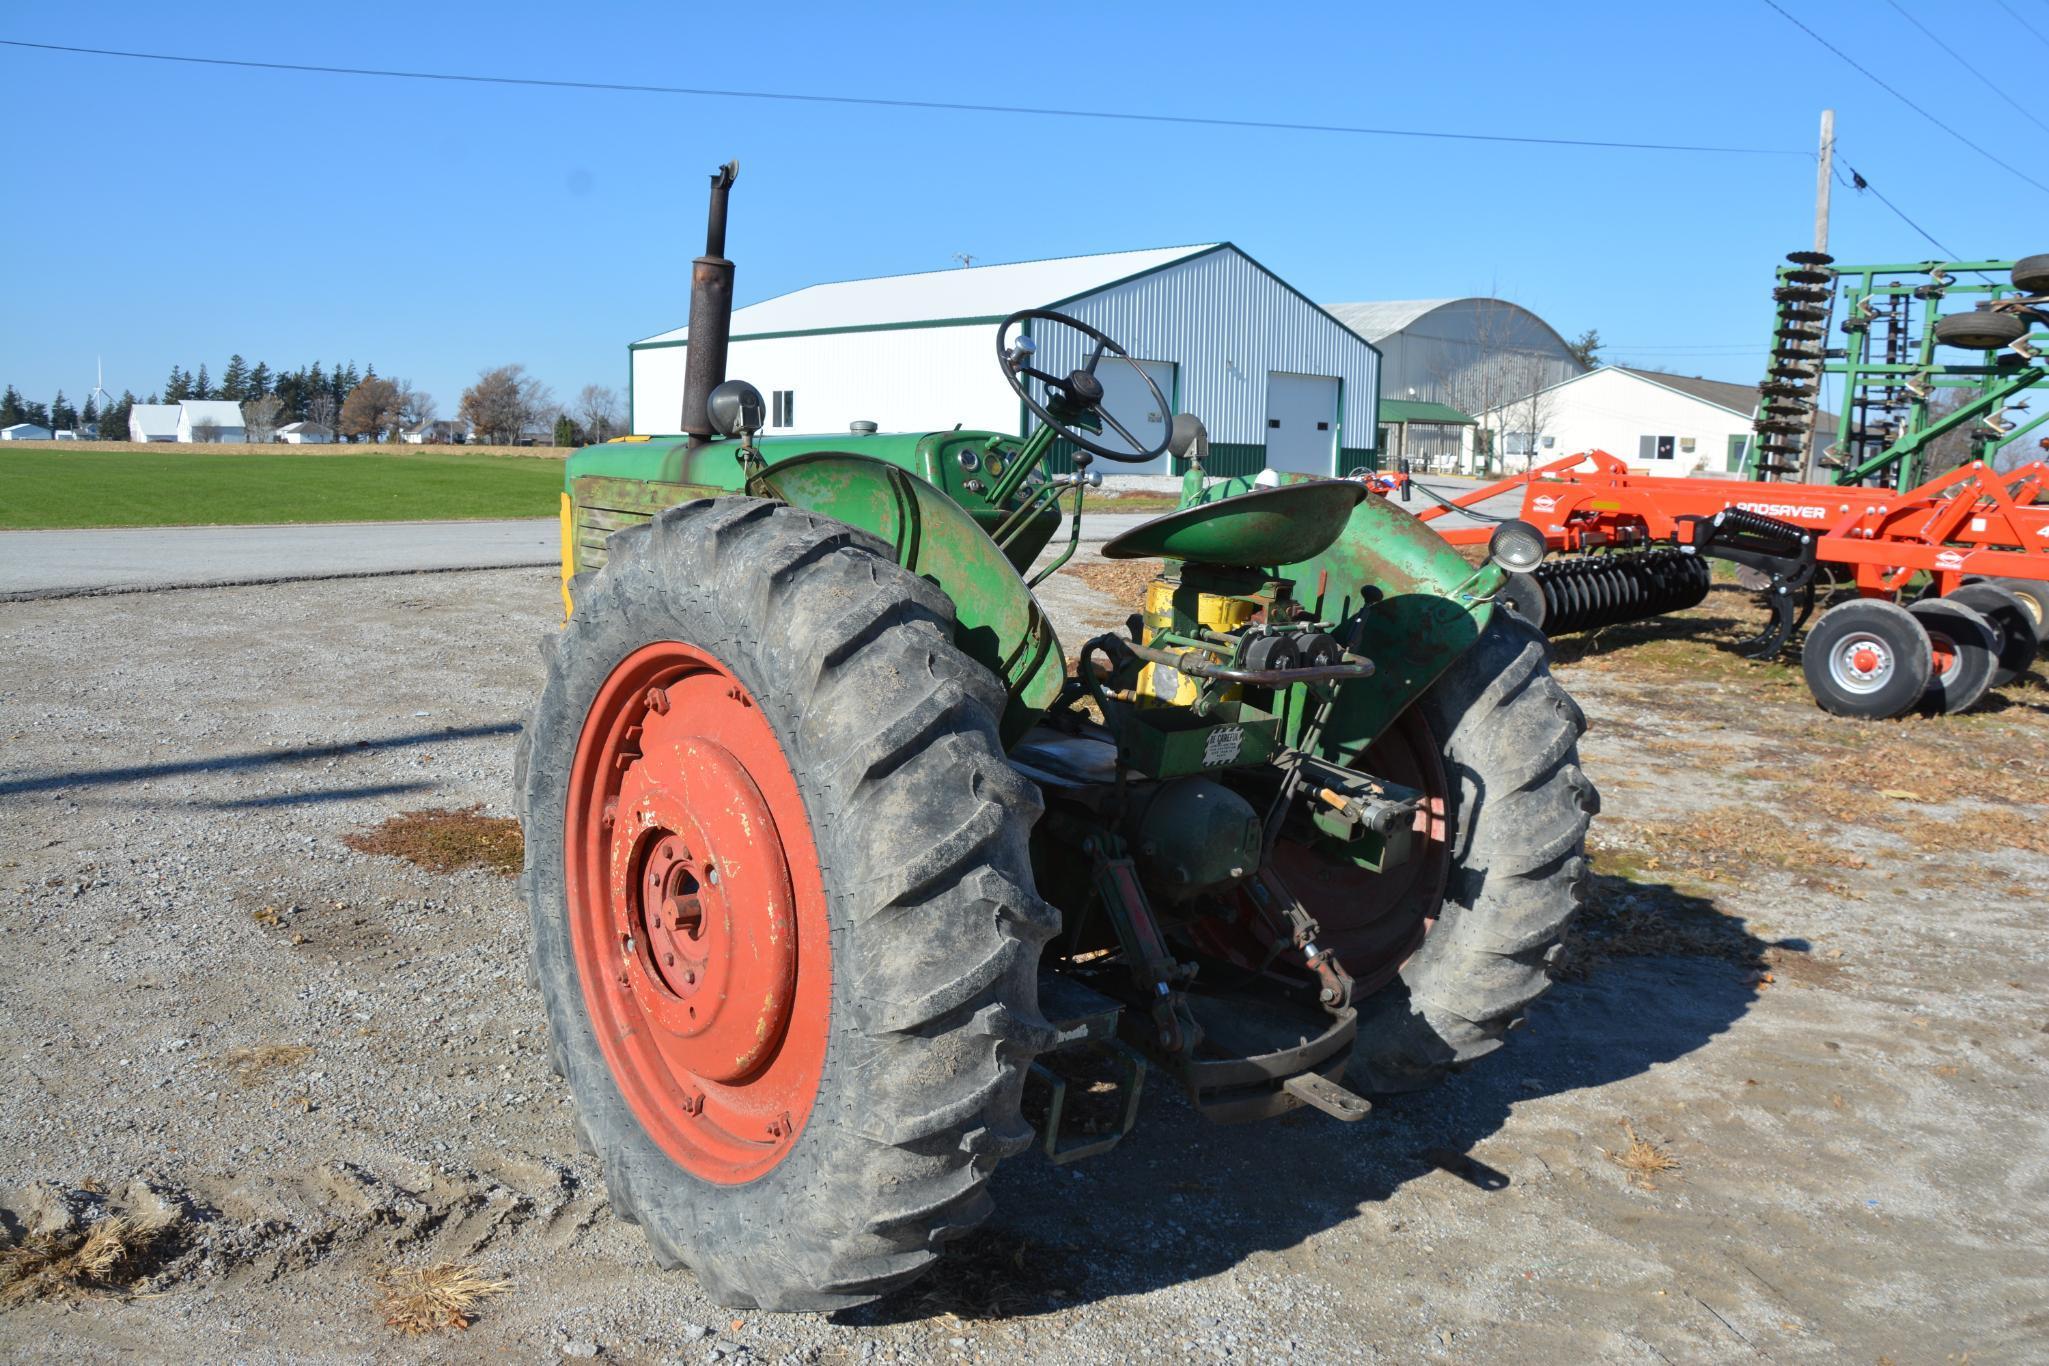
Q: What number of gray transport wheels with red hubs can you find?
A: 2